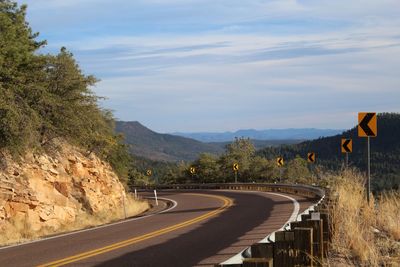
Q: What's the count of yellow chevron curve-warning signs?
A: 7